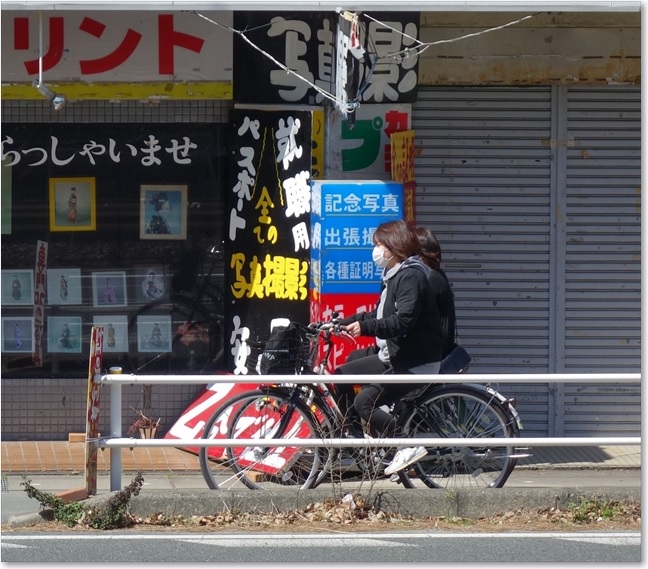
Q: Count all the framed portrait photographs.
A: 10